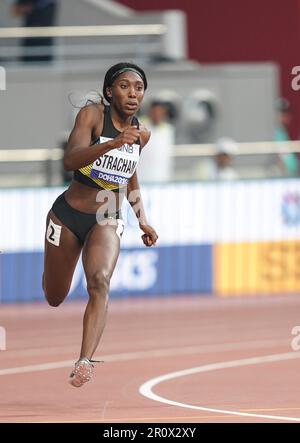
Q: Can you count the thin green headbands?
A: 1